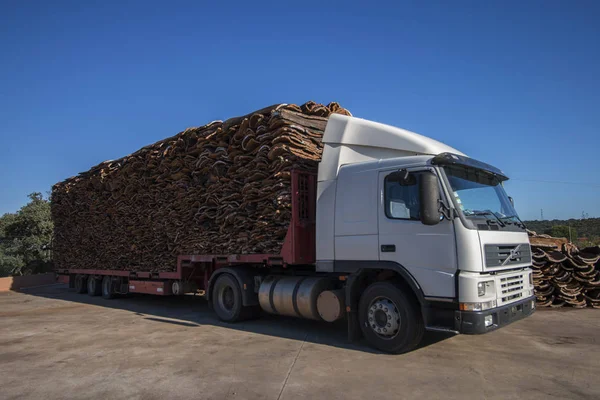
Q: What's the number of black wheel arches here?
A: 2